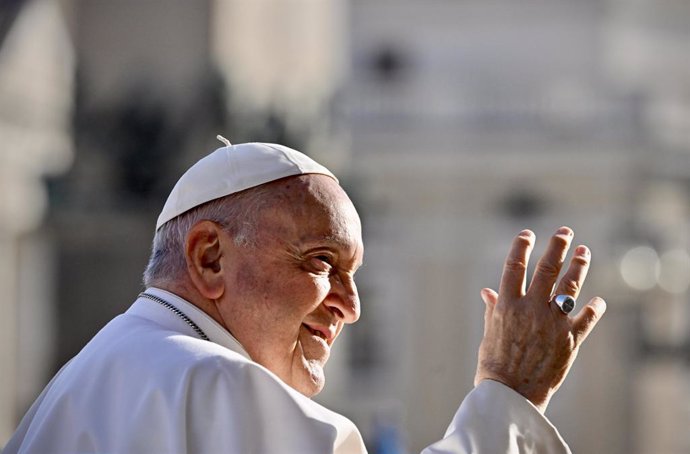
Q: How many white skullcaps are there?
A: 1